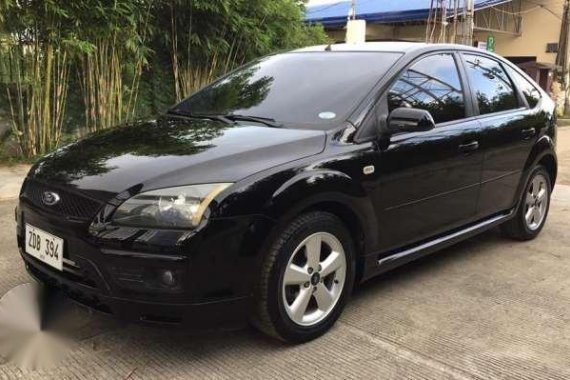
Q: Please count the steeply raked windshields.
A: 1